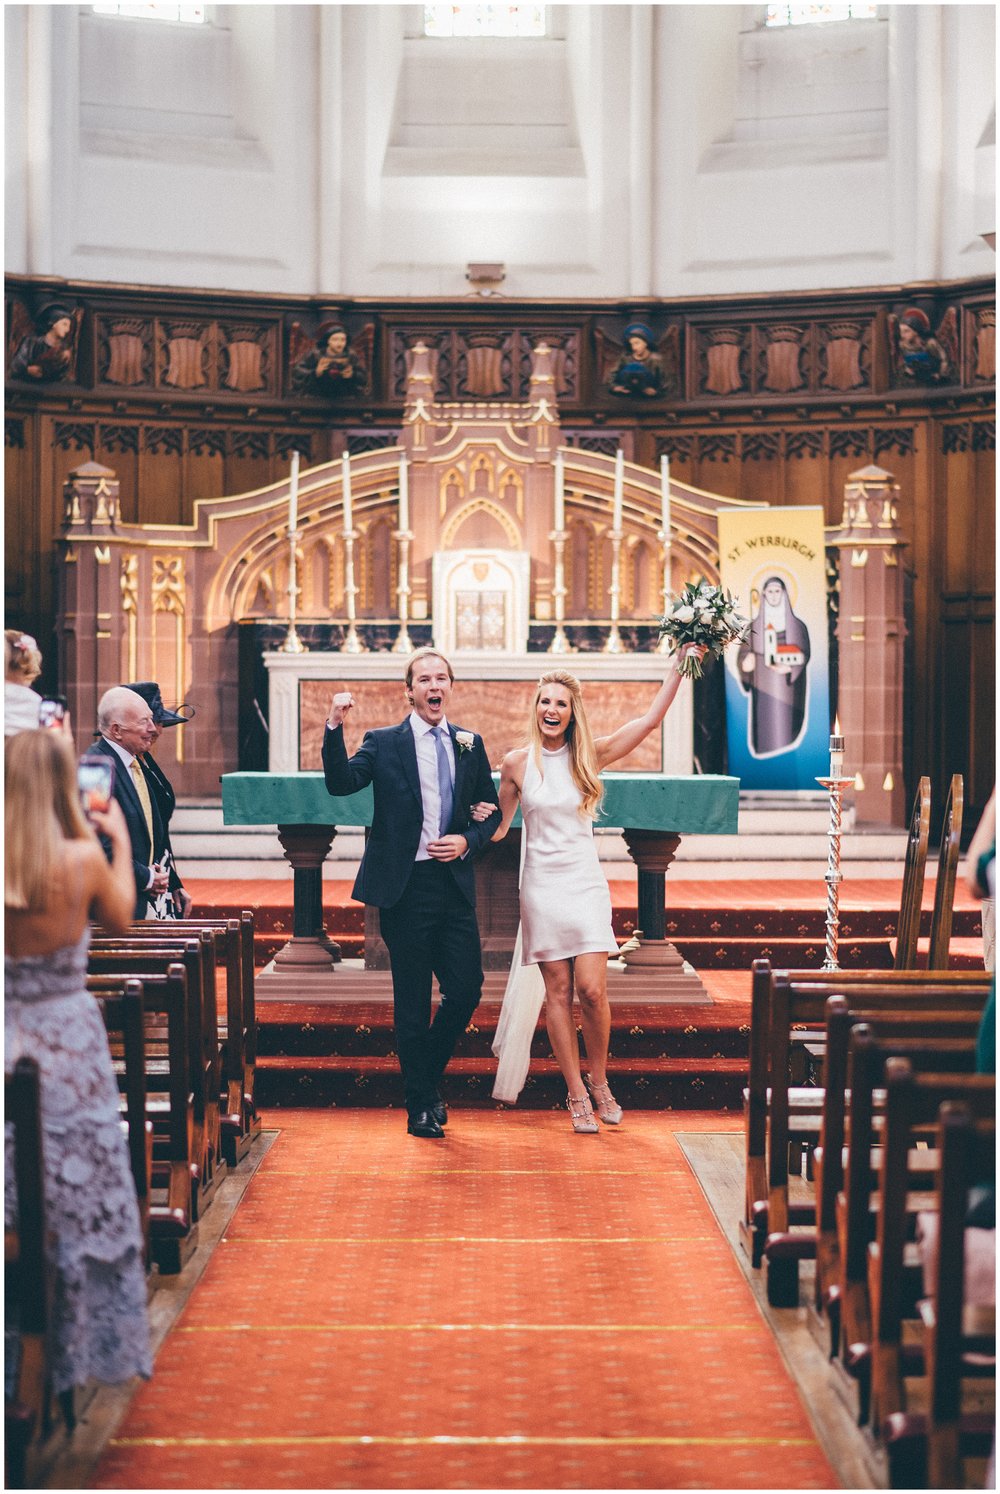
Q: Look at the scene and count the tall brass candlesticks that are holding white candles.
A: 6